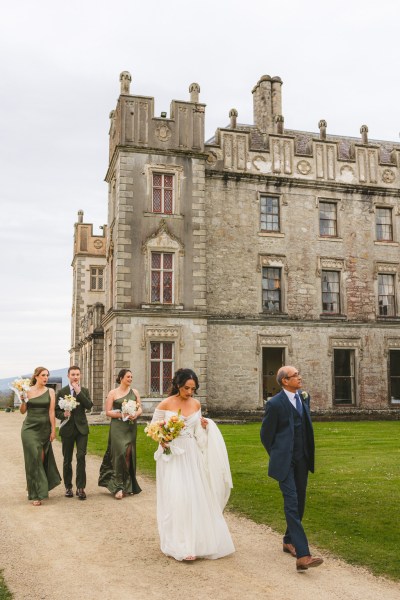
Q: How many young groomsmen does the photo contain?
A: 1